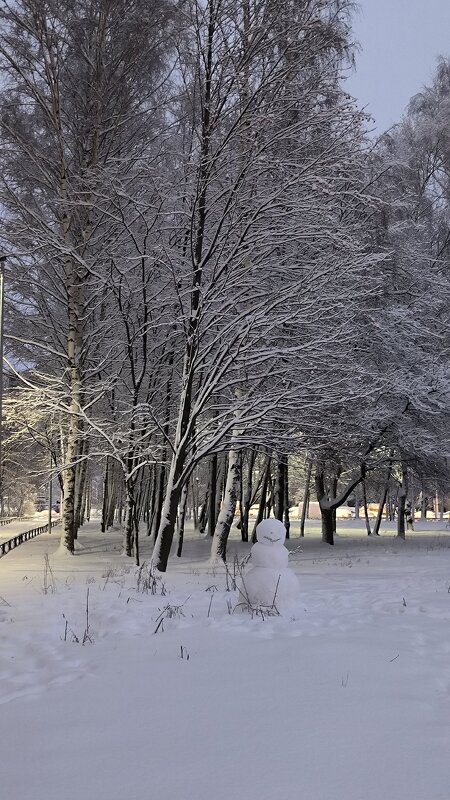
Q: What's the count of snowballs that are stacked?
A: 3